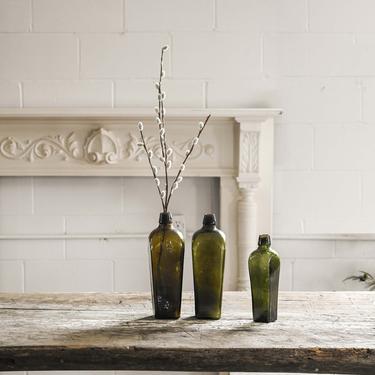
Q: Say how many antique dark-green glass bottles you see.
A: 3